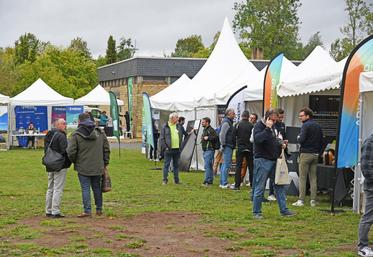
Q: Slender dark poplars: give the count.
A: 1